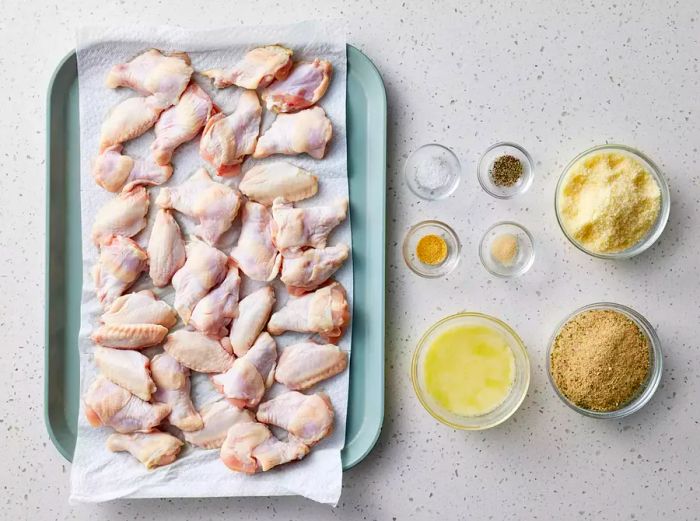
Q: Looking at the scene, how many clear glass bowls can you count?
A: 7